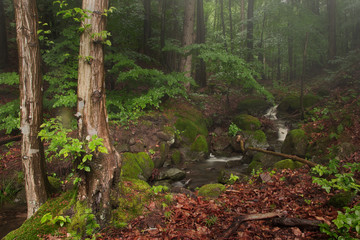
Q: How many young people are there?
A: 0